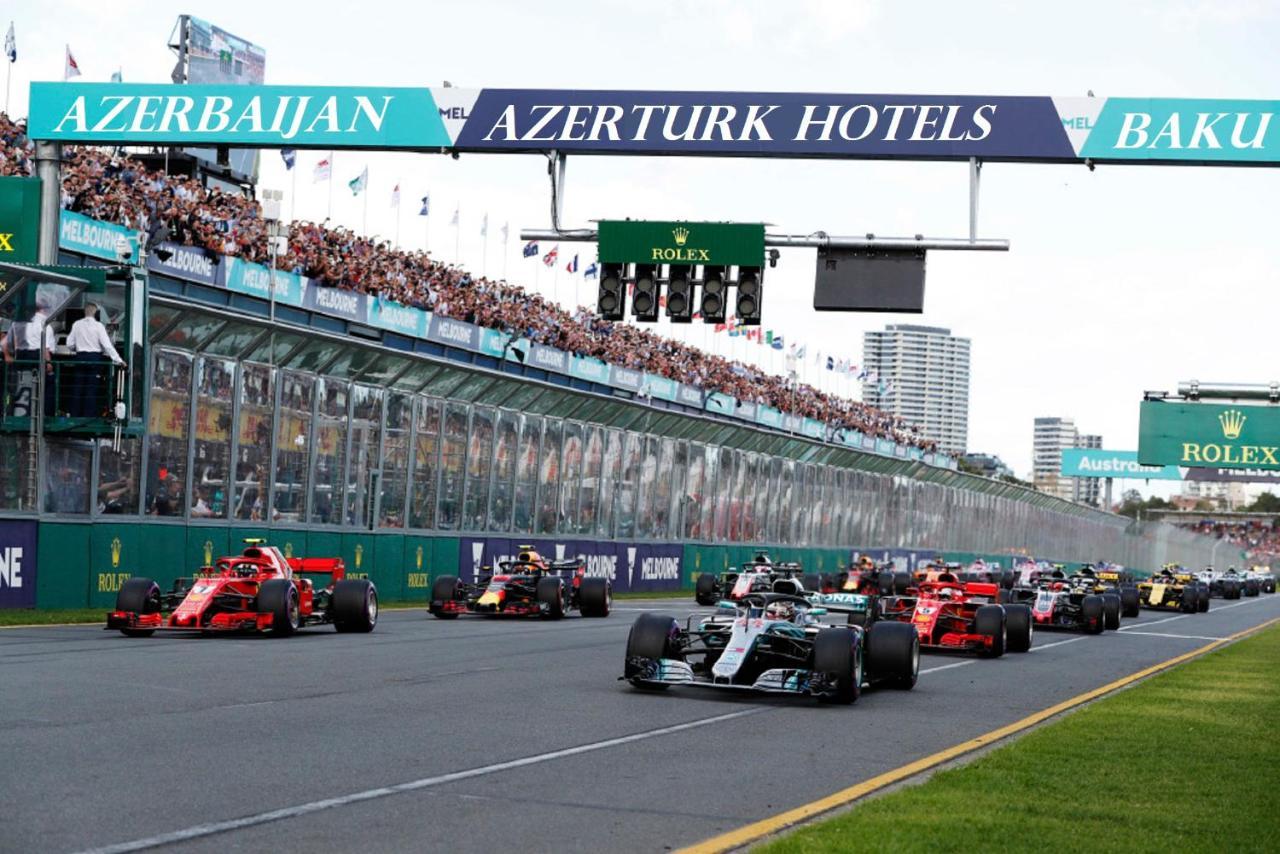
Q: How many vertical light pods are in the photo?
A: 5